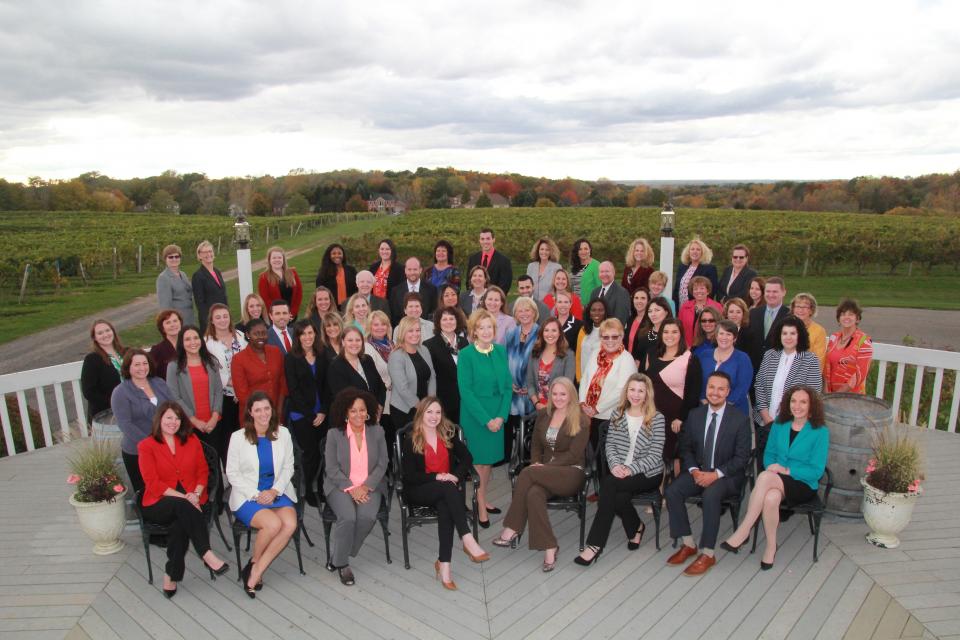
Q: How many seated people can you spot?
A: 8